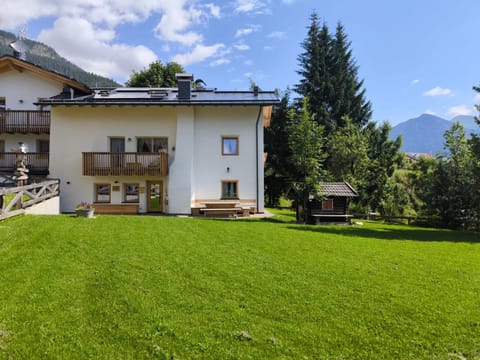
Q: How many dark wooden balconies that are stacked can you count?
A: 2